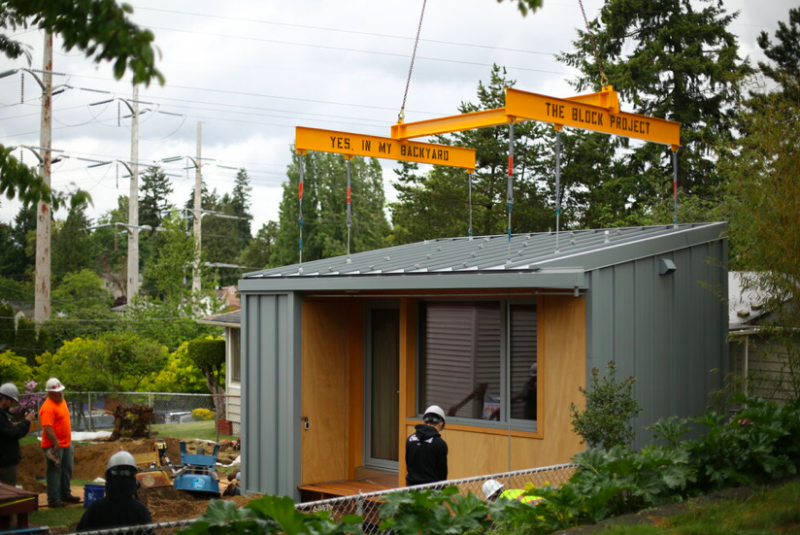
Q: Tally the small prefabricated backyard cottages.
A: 1